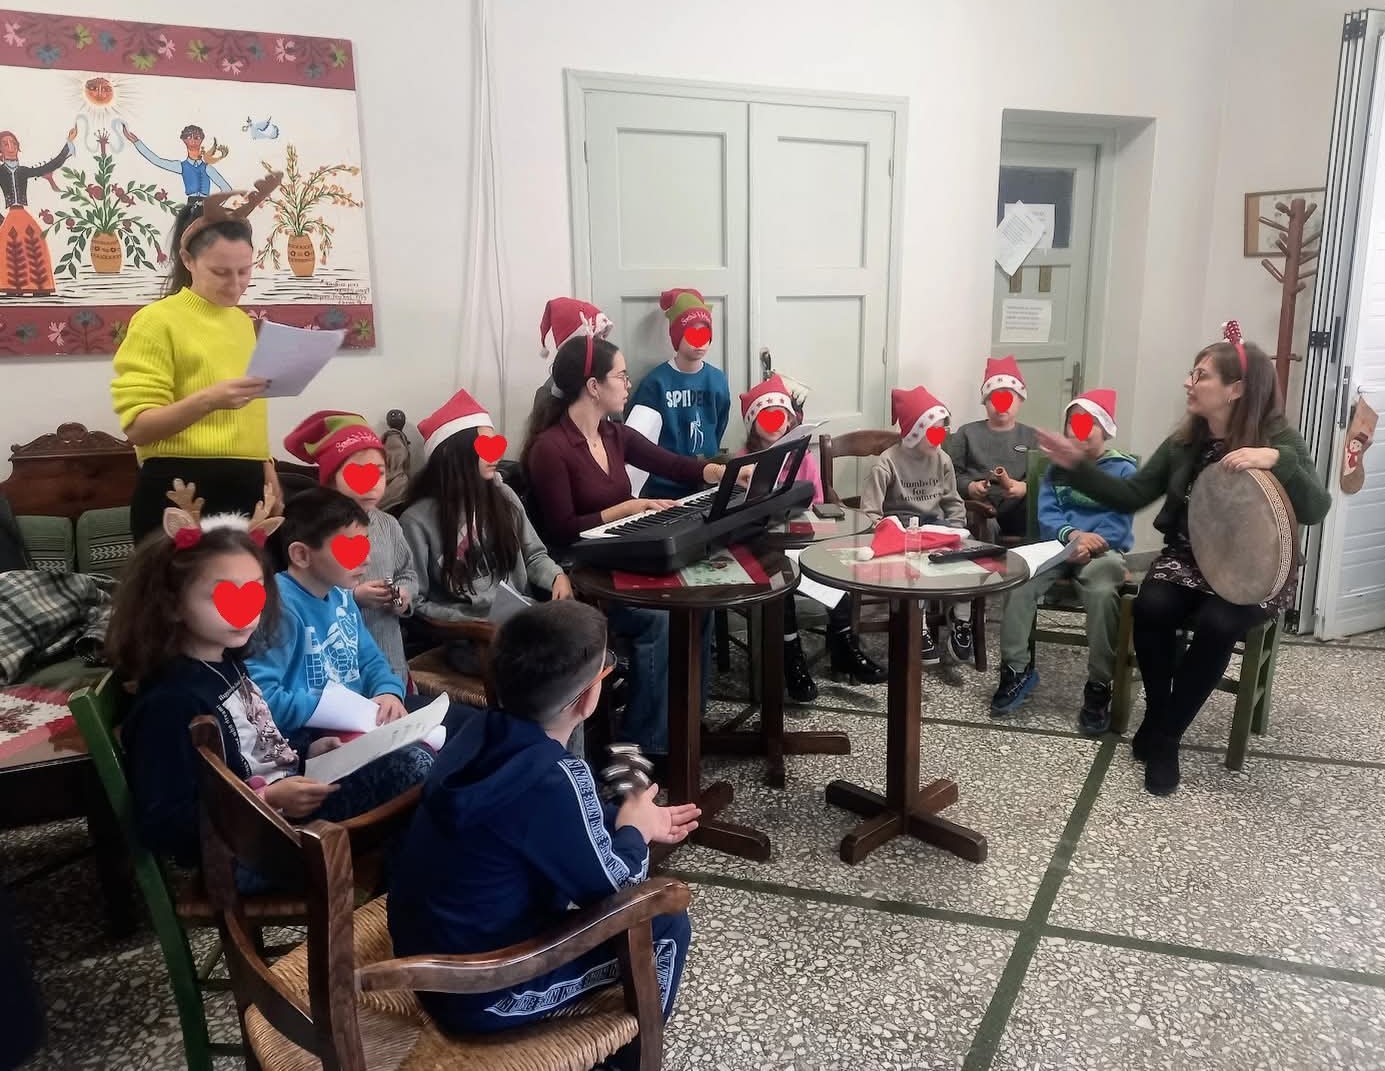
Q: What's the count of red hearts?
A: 9